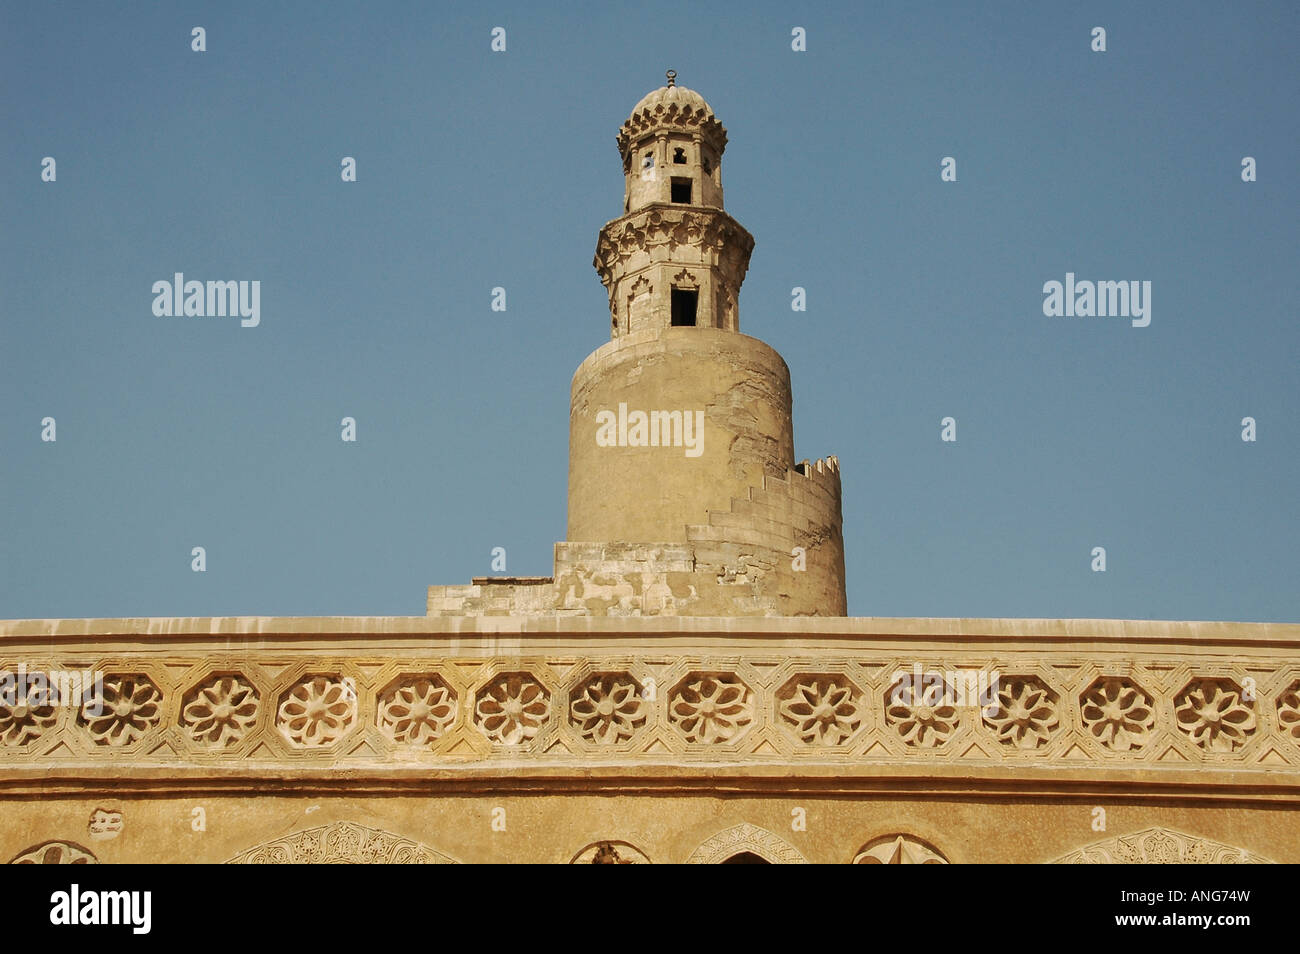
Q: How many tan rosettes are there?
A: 14